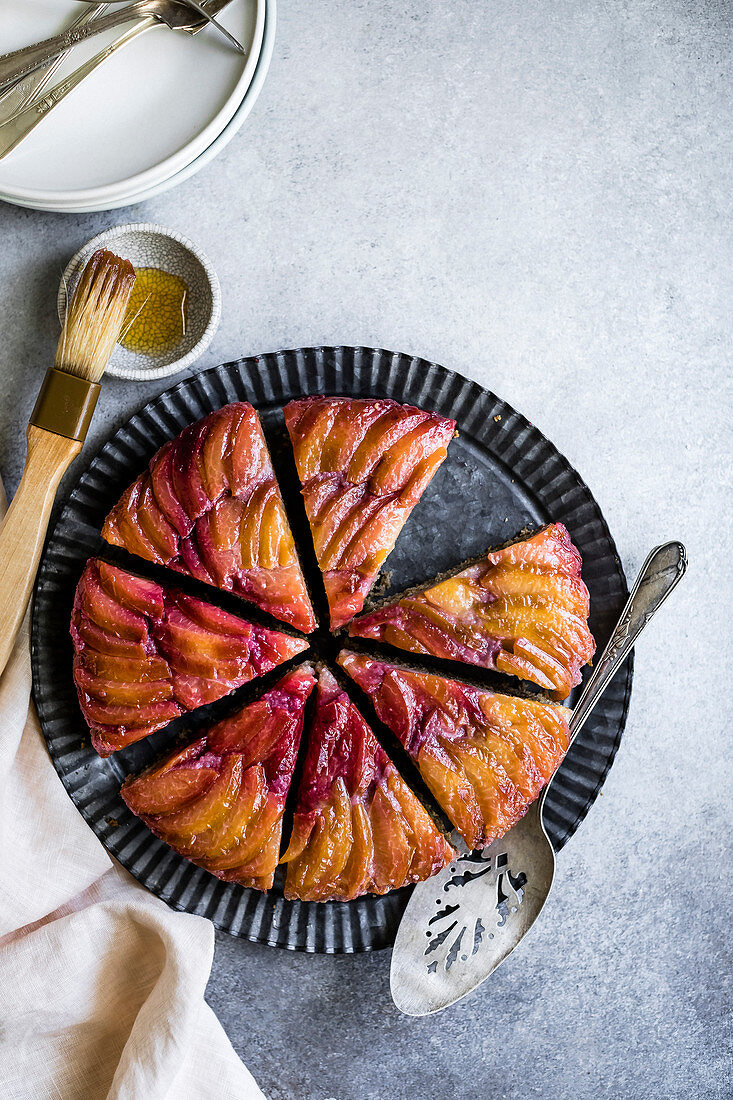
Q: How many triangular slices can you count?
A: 7